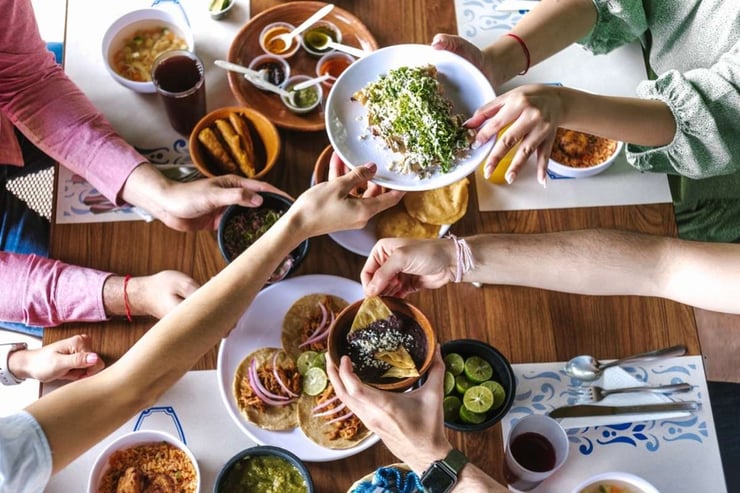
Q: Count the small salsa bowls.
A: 5